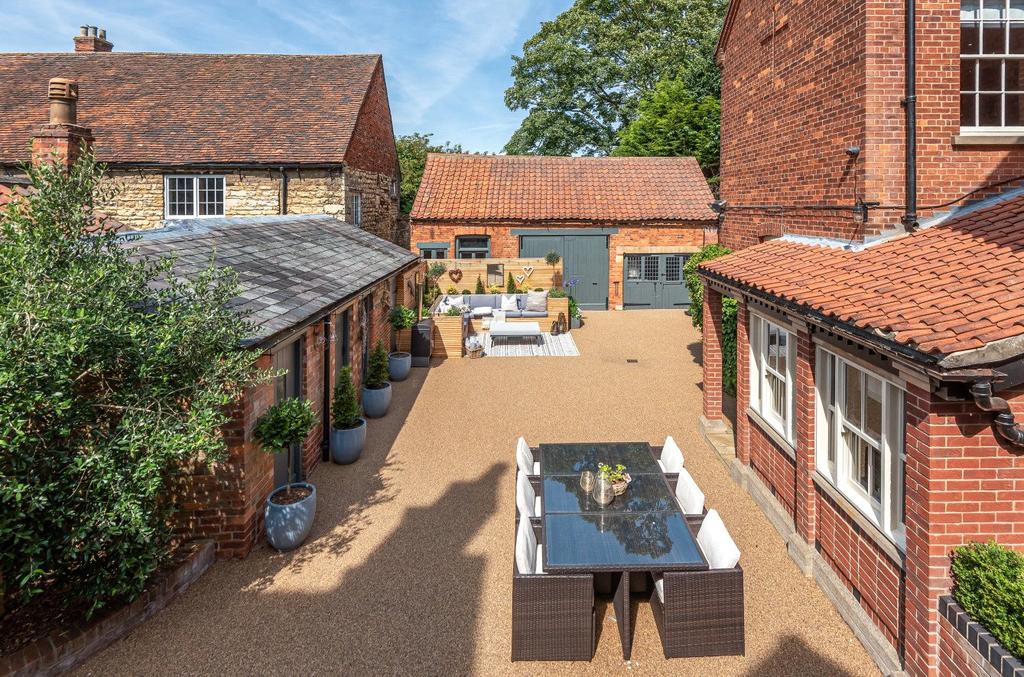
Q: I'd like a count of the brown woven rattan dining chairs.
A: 6